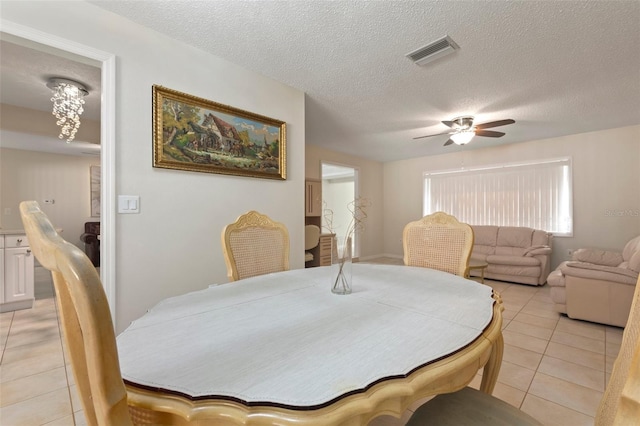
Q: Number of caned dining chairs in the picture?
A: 4